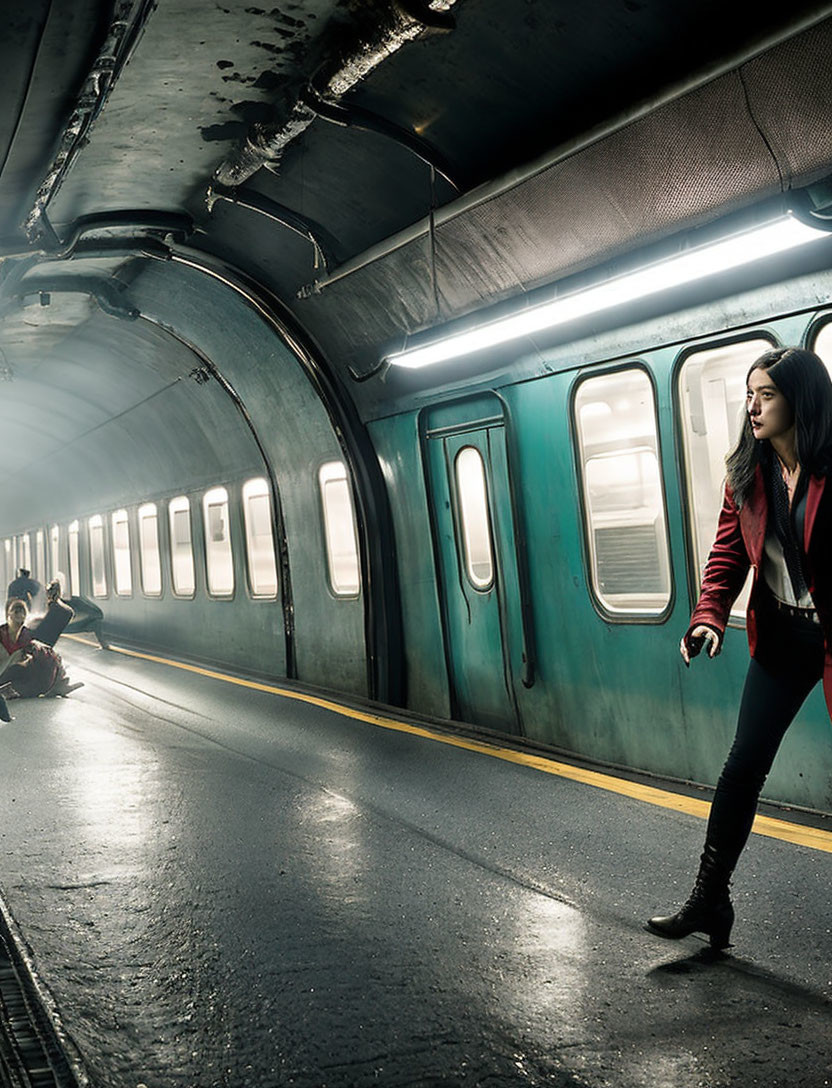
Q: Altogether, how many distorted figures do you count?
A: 3